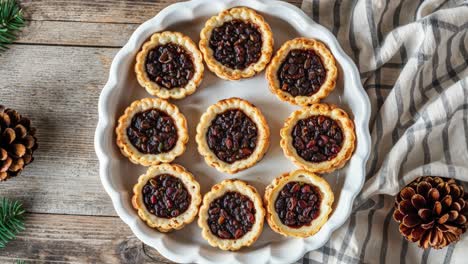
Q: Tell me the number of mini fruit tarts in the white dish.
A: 9